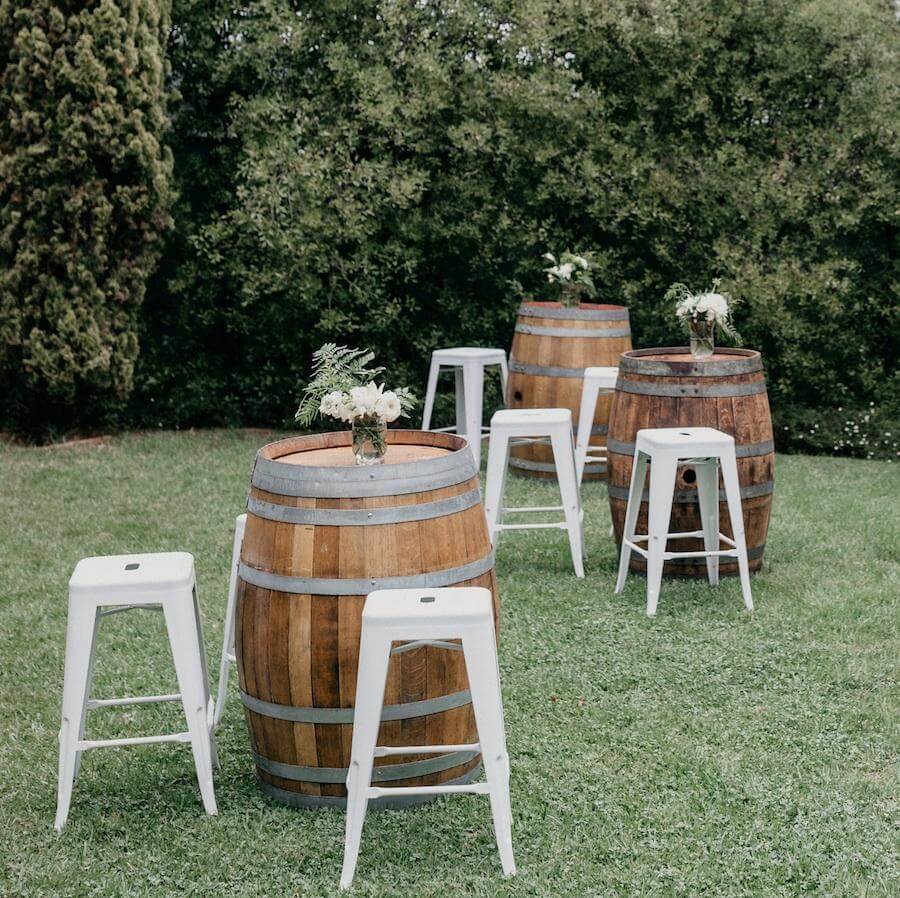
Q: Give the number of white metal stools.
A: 7